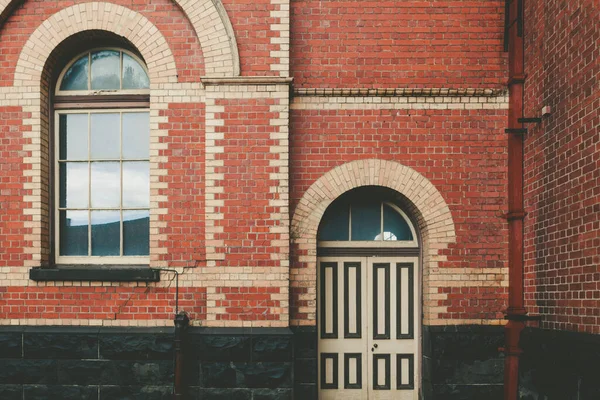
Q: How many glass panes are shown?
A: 15